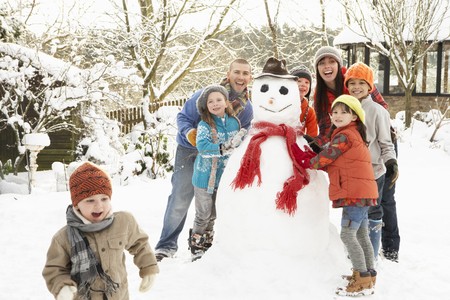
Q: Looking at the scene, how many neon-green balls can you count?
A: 0